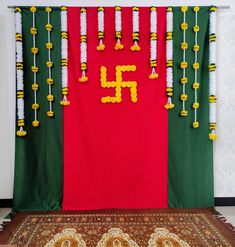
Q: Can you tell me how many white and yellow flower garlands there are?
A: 9